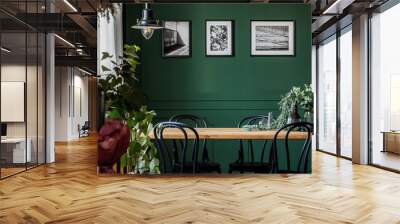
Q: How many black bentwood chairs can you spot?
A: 4